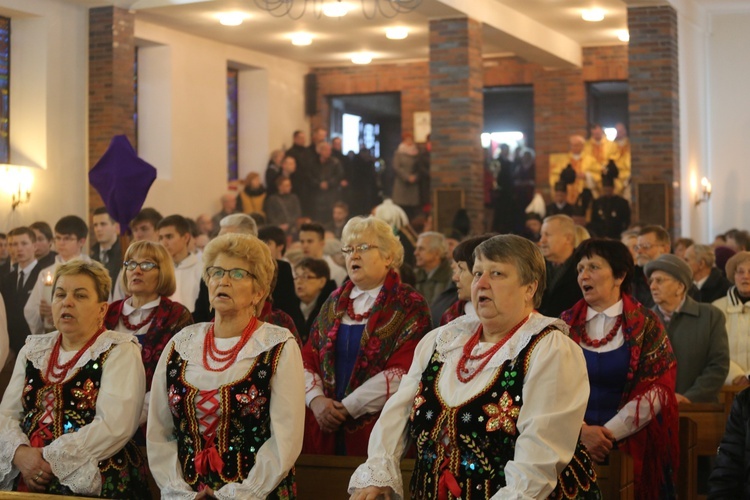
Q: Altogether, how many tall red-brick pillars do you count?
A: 3